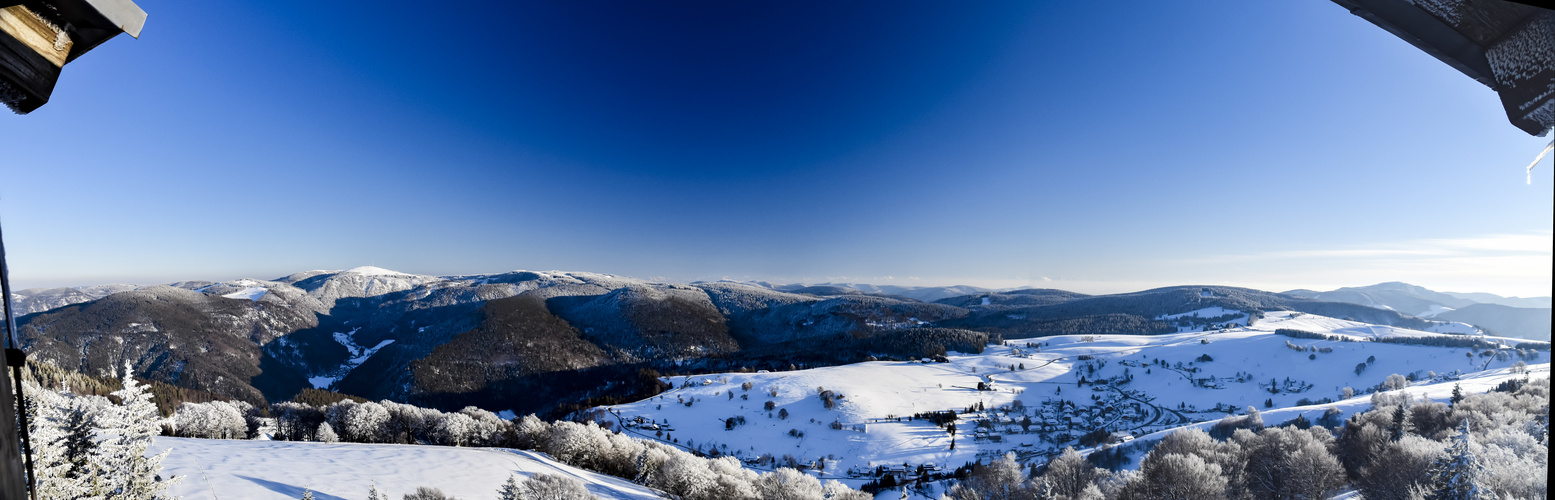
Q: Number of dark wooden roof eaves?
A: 2